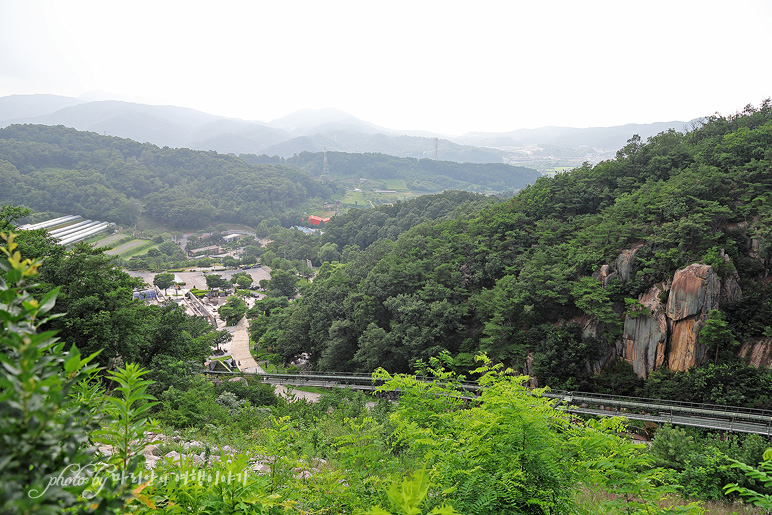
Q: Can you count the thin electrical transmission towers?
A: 2